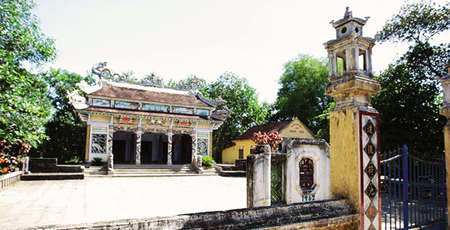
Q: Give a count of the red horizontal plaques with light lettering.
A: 2